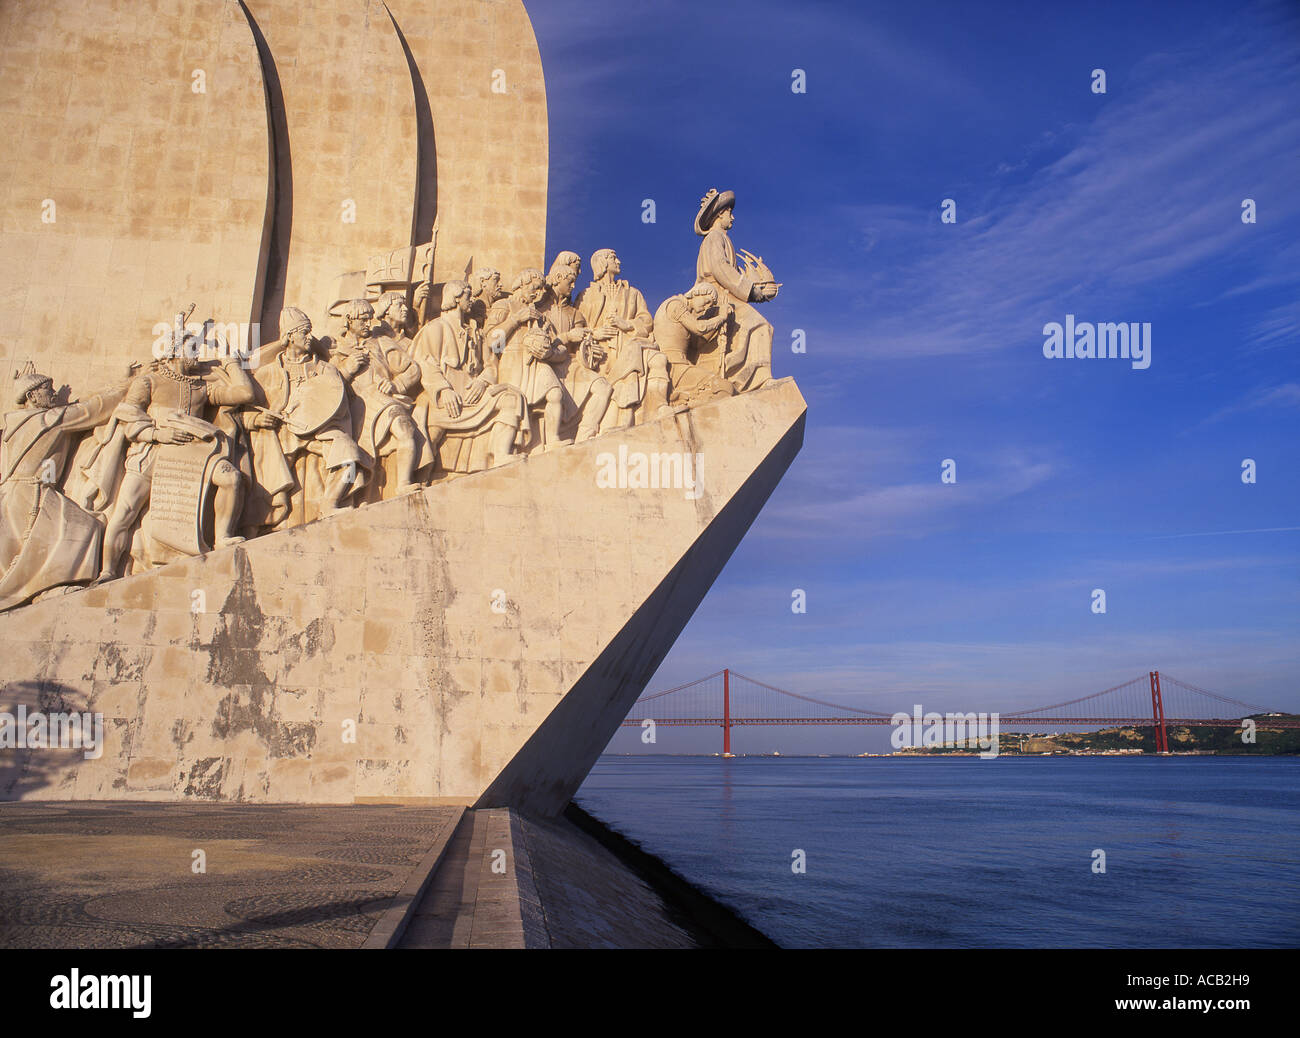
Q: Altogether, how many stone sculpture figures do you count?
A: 13